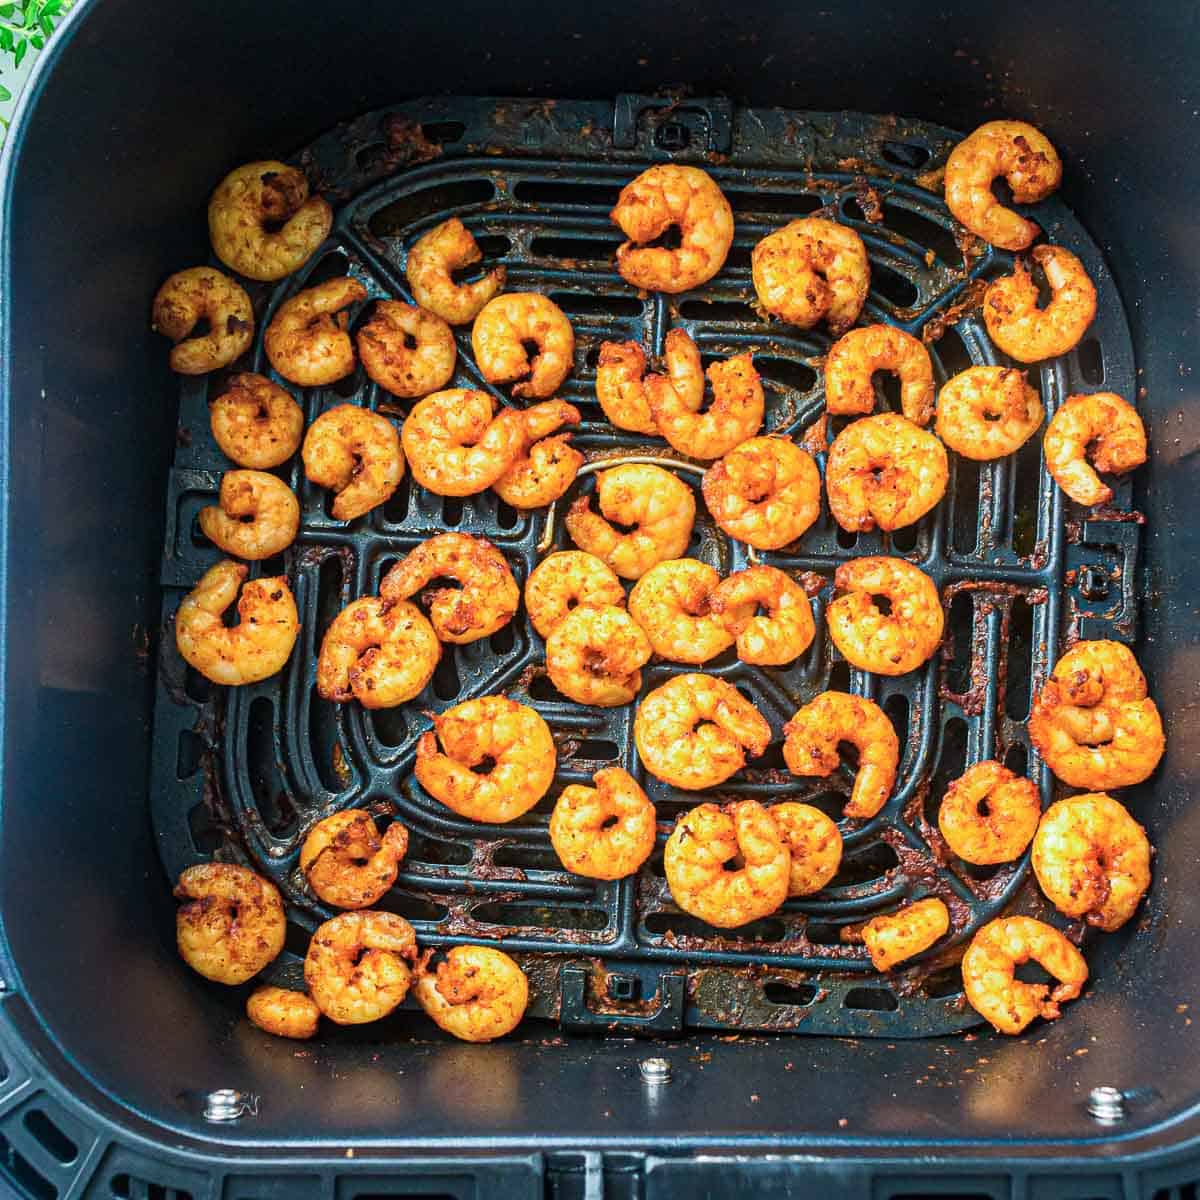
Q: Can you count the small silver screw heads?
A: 3